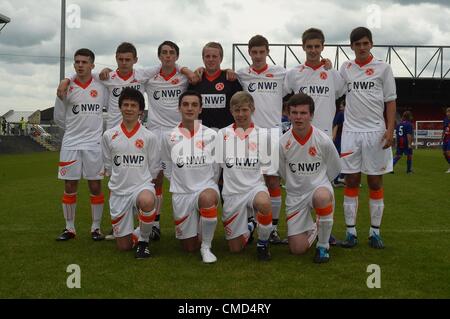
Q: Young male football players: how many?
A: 11